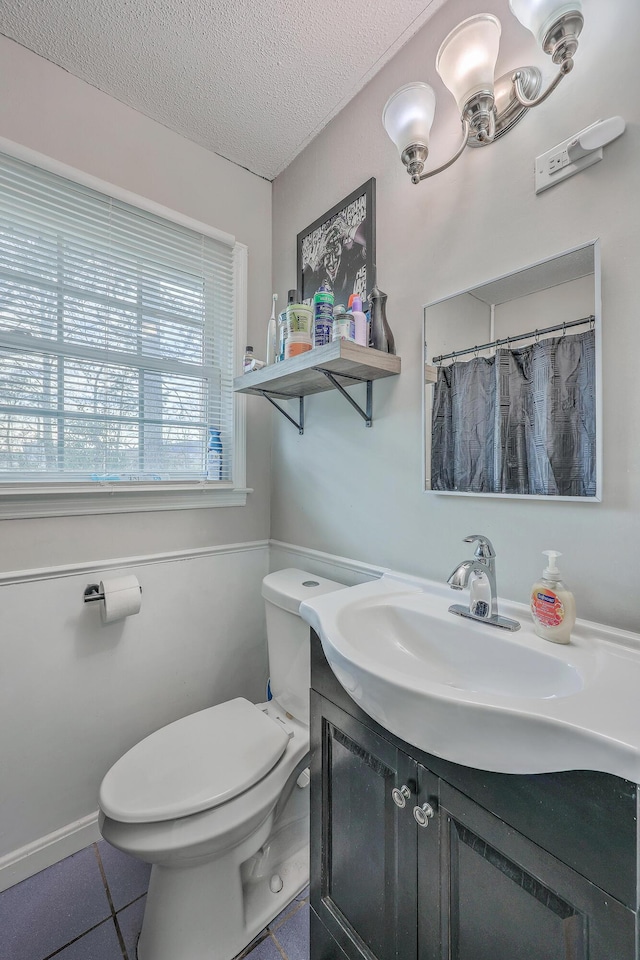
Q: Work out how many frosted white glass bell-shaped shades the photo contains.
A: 3